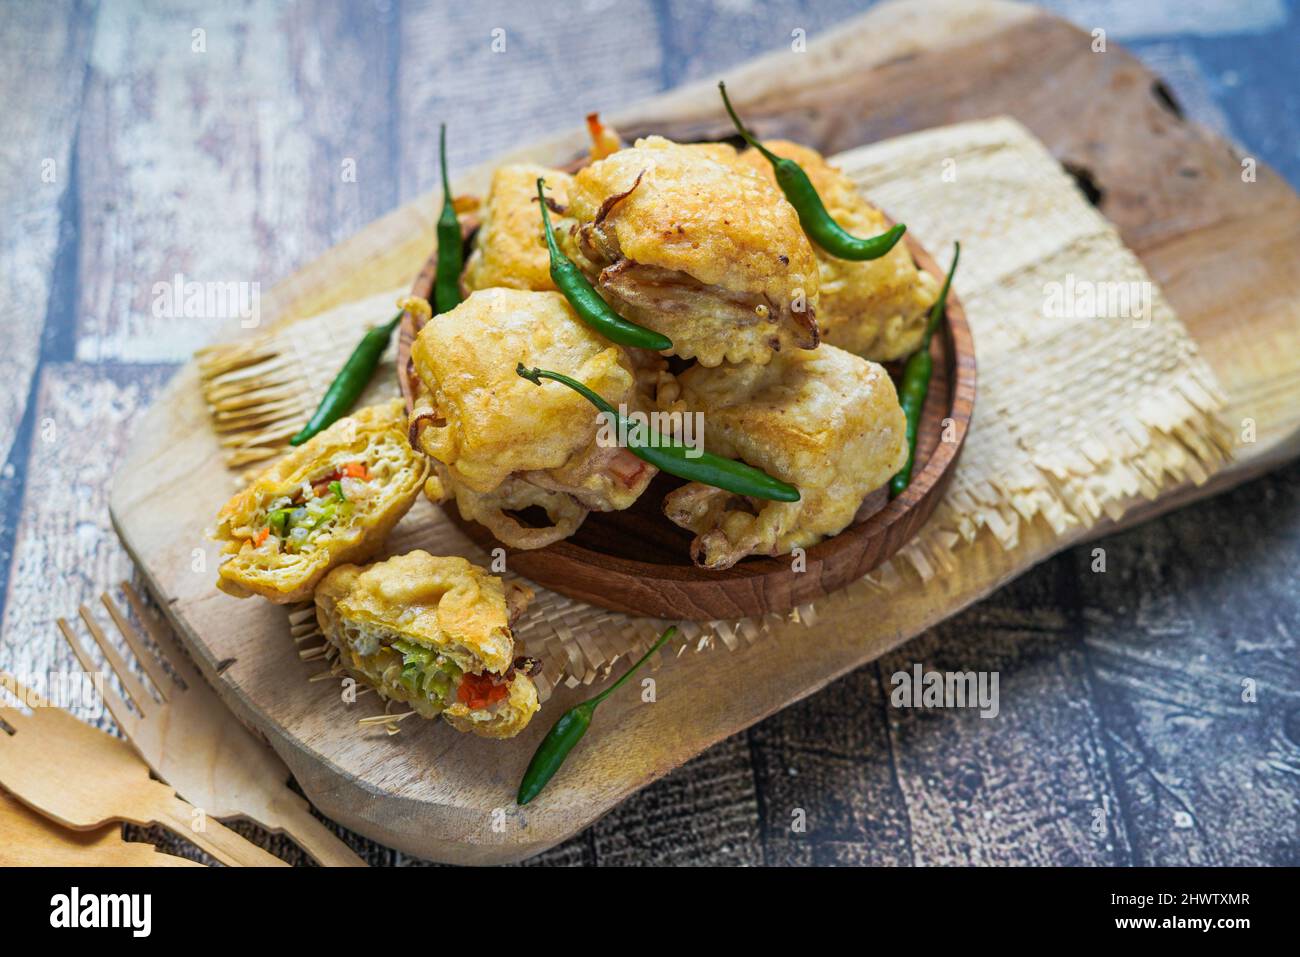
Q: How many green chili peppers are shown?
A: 7